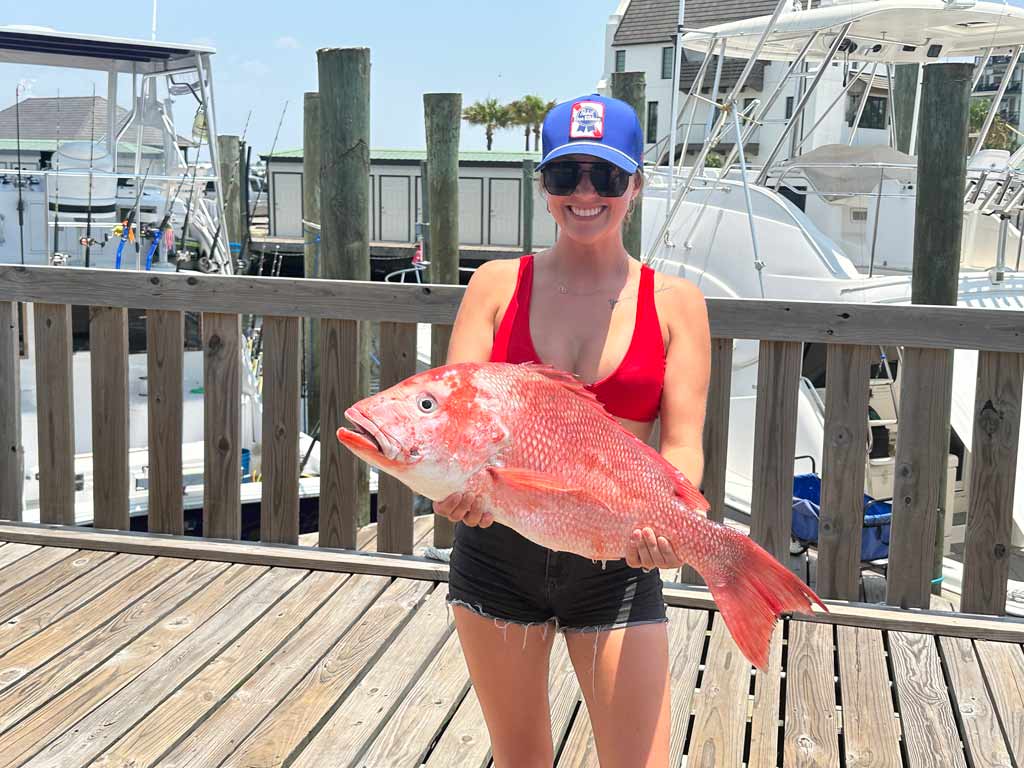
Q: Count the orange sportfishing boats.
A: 0